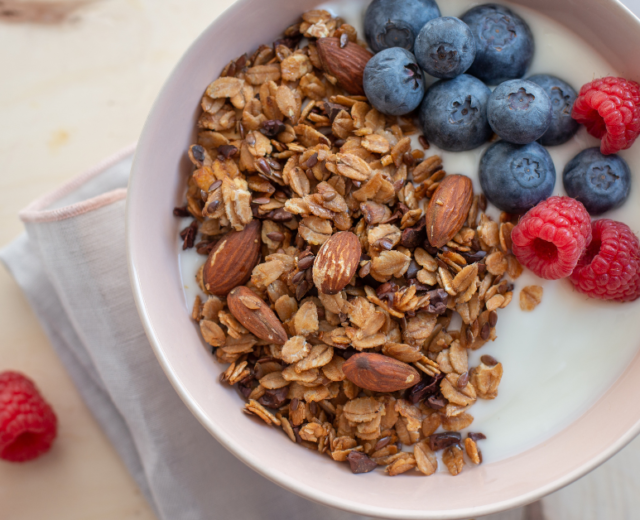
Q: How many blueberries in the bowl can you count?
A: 9